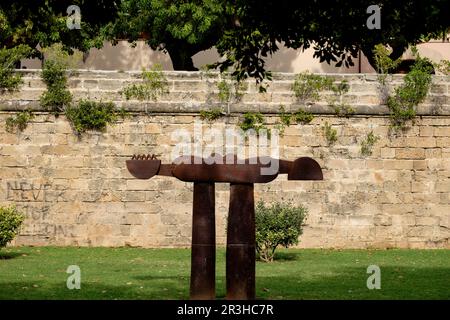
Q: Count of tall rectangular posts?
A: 2